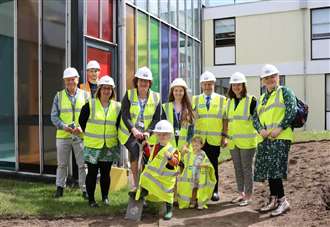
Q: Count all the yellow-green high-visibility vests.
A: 9